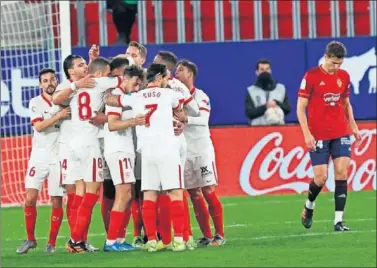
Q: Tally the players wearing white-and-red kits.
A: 9